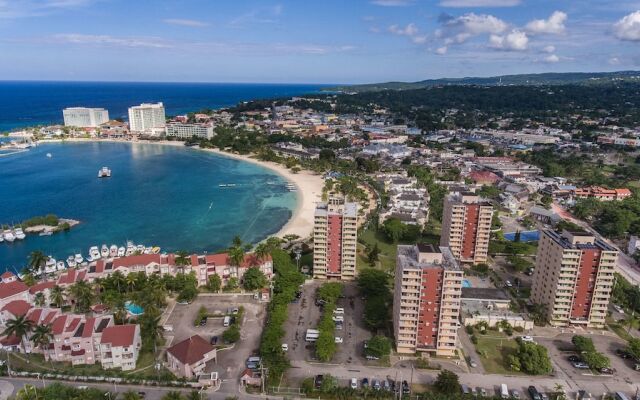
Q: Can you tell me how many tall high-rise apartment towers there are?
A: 4